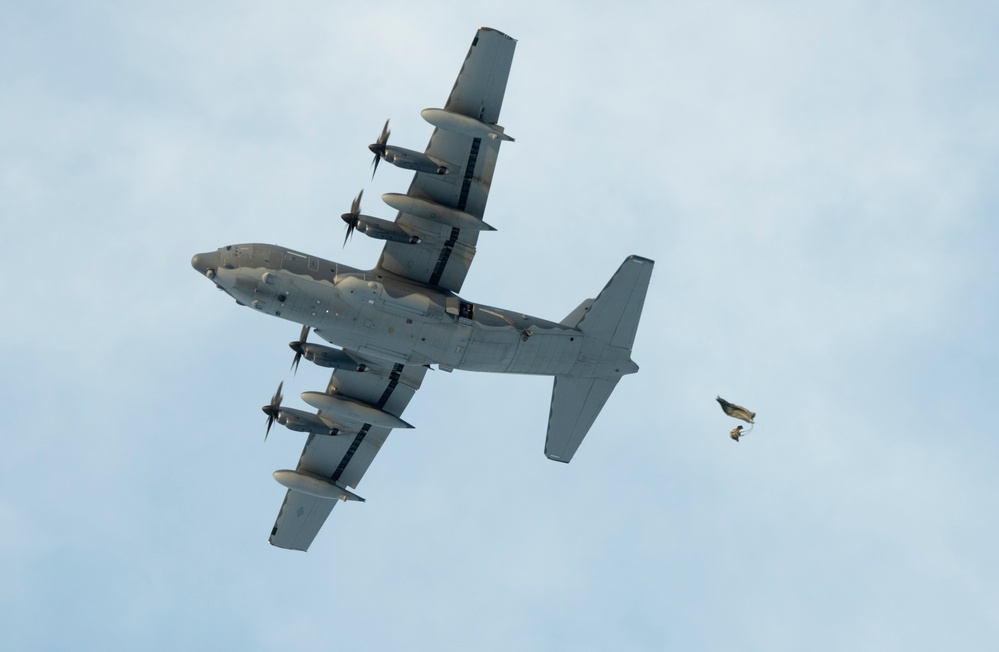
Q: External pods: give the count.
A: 4